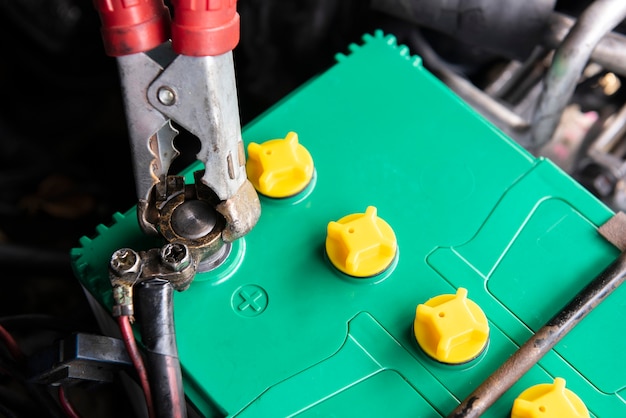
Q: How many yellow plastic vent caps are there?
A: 4